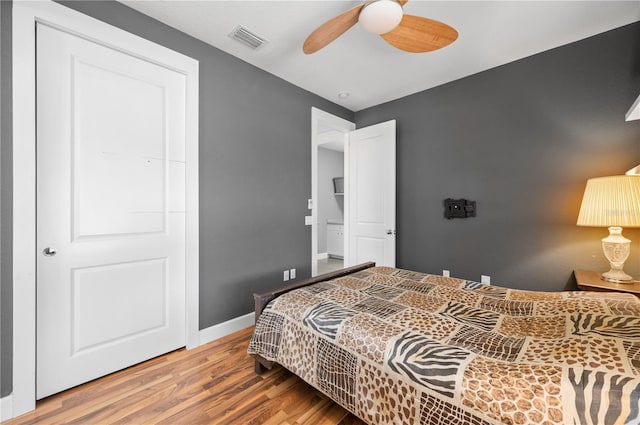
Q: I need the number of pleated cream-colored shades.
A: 1